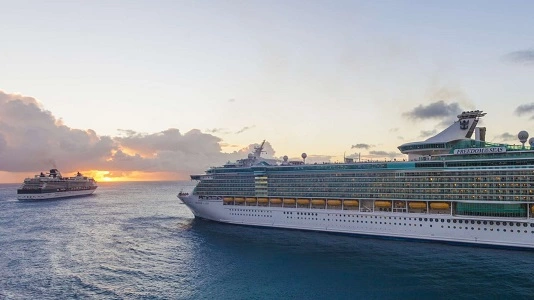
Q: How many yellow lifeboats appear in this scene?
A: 13